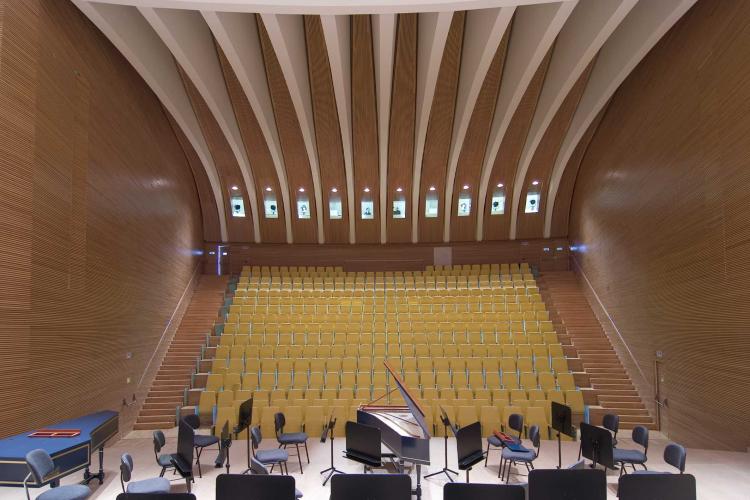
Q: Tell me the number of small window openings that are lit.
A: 10